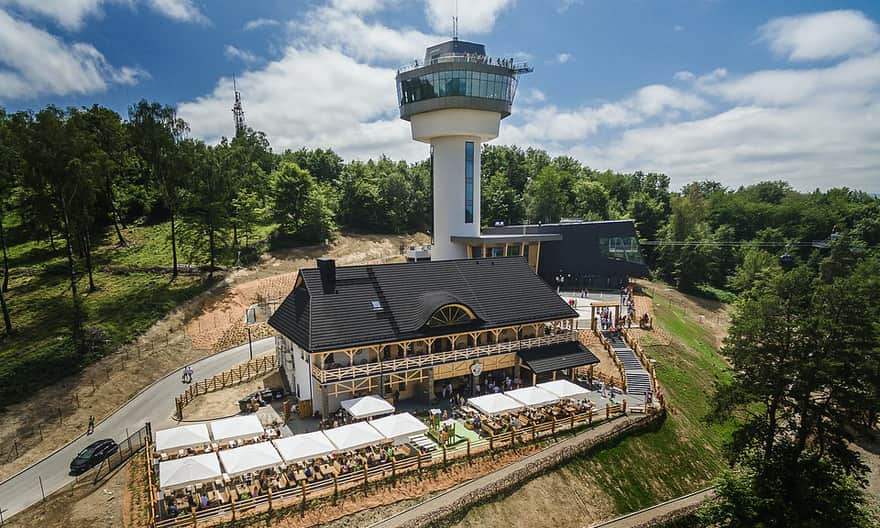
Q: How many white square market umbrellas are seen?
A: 11